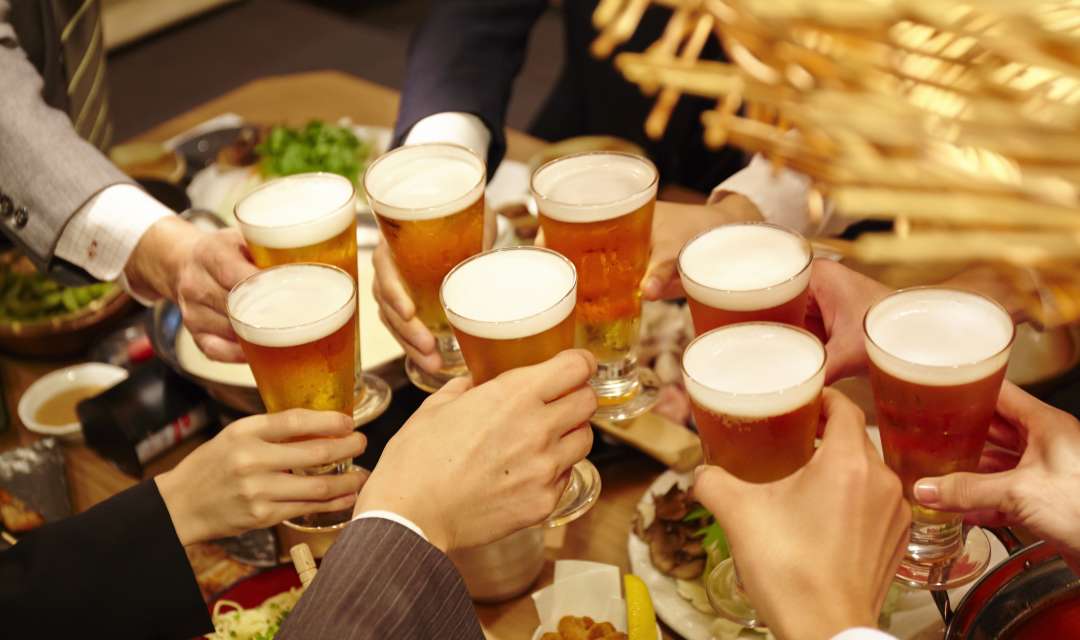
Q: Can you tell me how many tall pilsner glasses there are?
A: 8